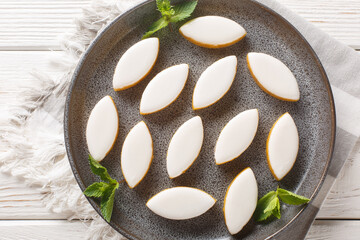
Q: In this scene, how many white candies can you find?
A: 12